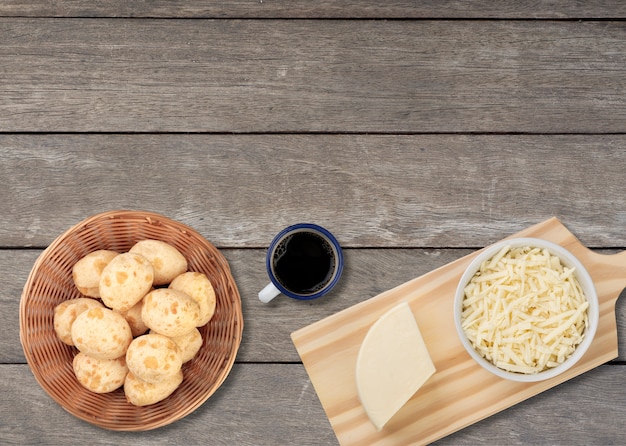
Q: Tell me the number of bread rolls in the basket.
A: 12